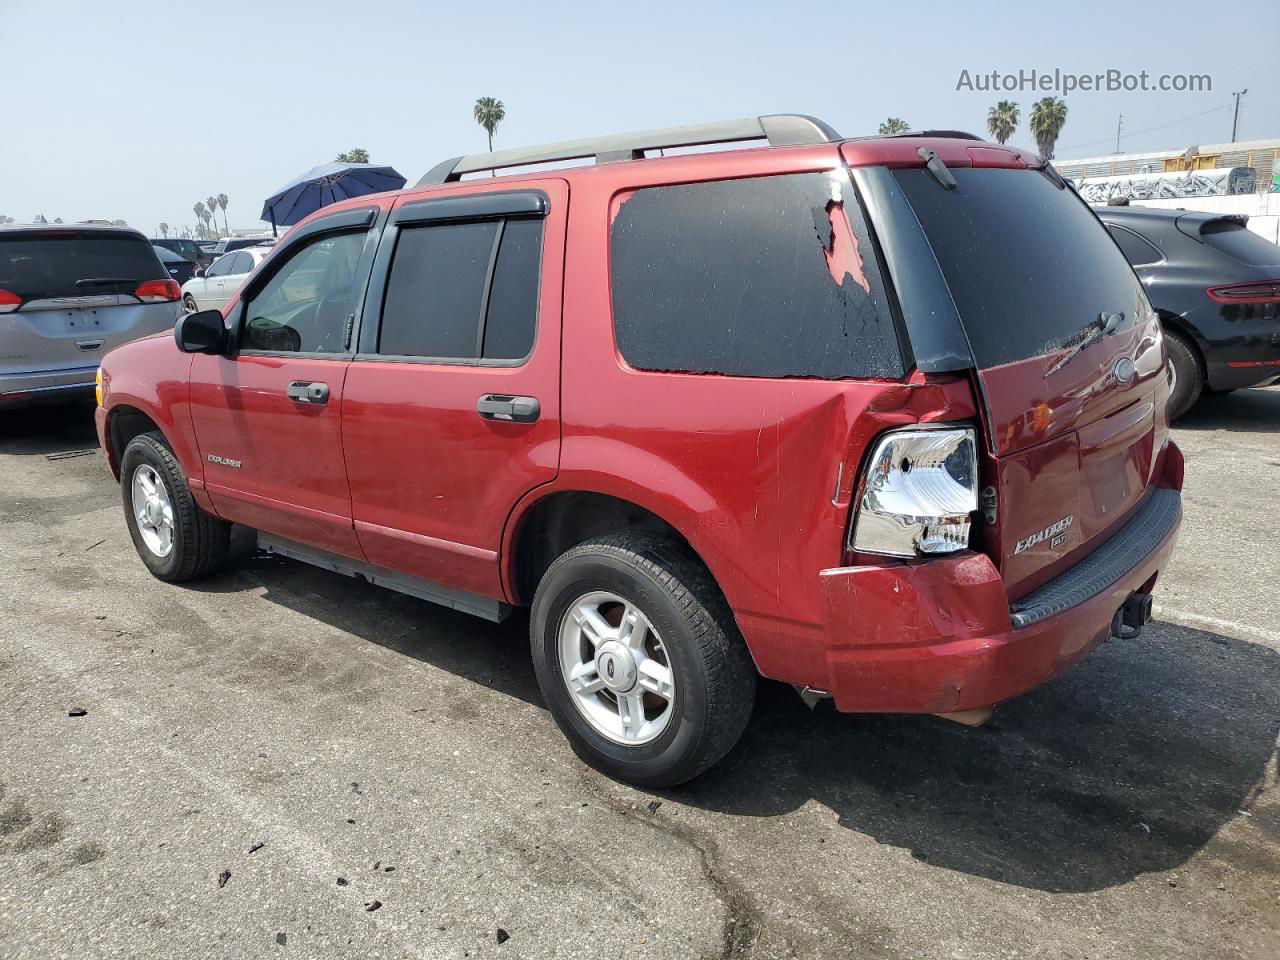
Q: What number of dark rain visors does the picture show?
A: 2